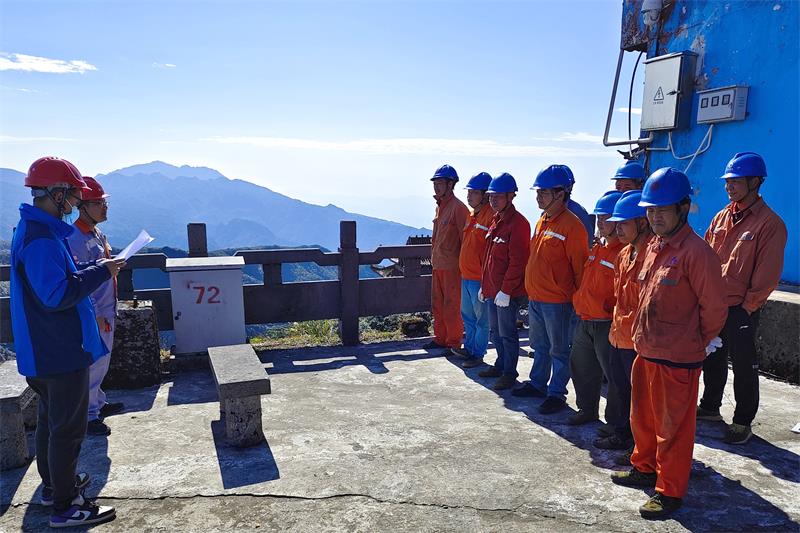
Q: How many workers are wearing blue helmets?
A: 10